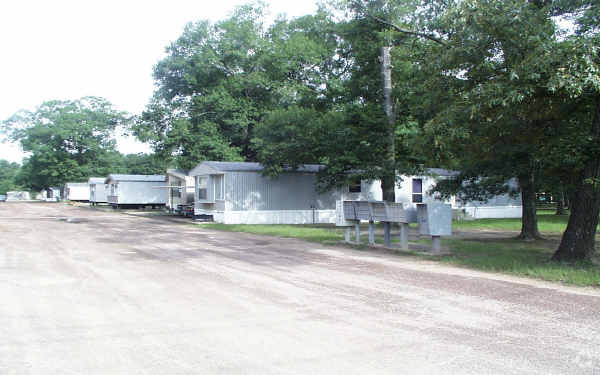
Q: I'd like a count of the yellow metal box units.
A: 0